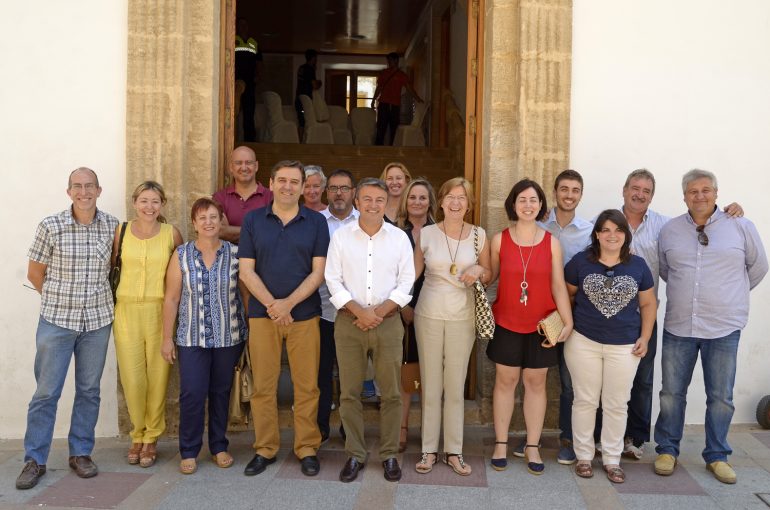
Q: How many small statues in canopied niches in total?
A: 0